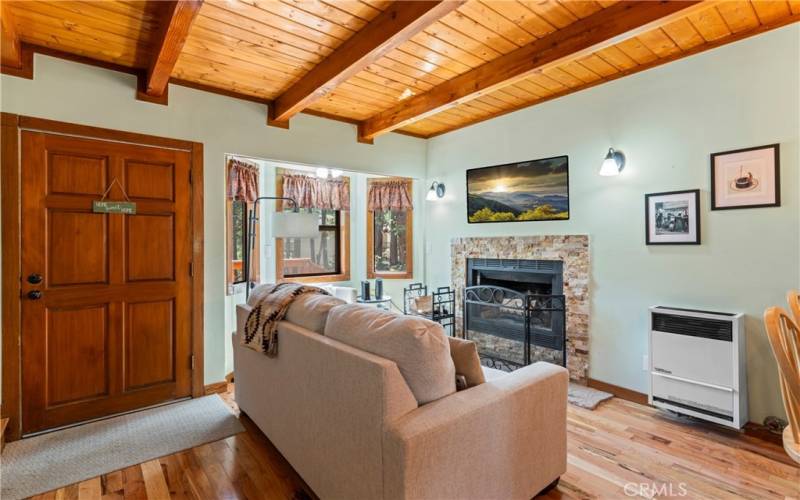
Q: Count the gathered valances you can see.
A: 3